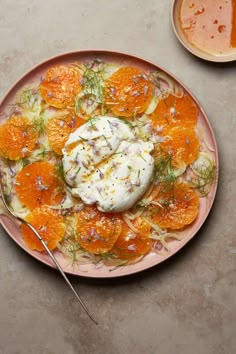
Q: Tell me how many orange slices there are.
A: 11